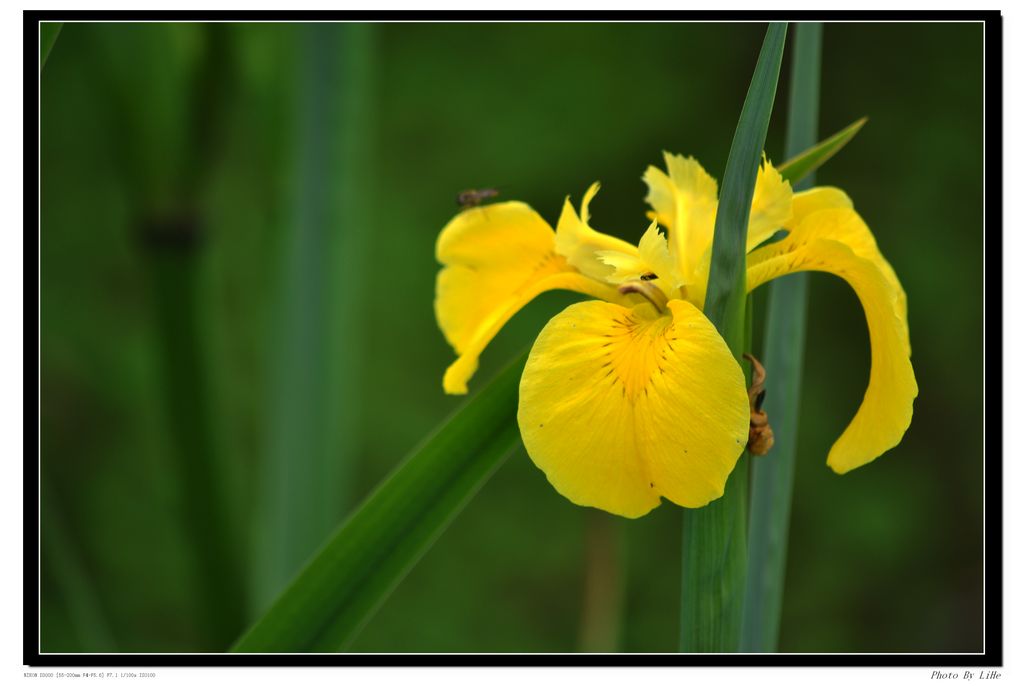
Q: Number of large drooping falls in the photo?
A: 3